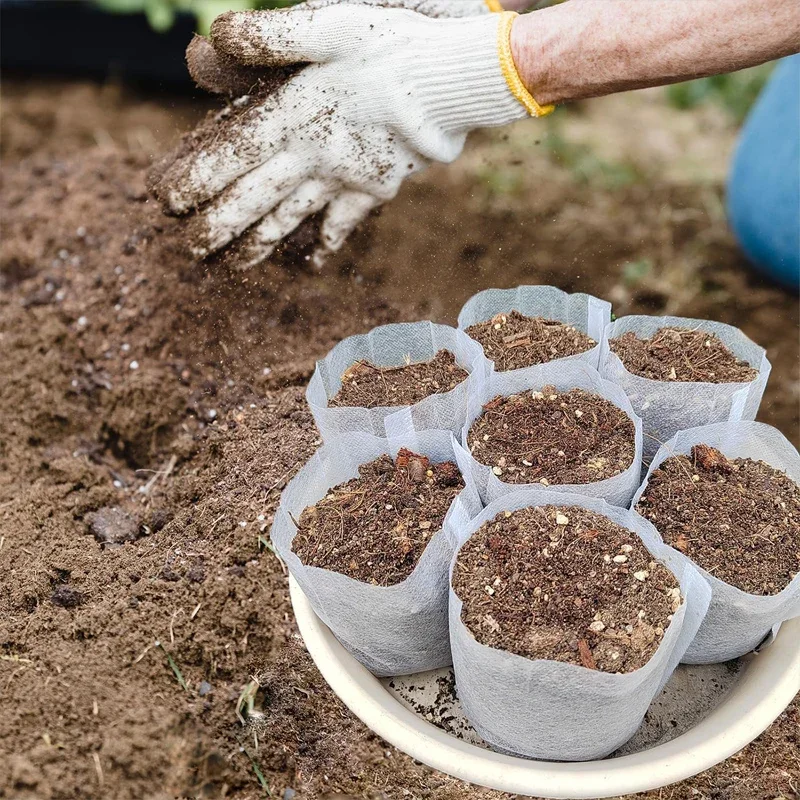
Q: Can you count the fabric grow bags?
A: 7